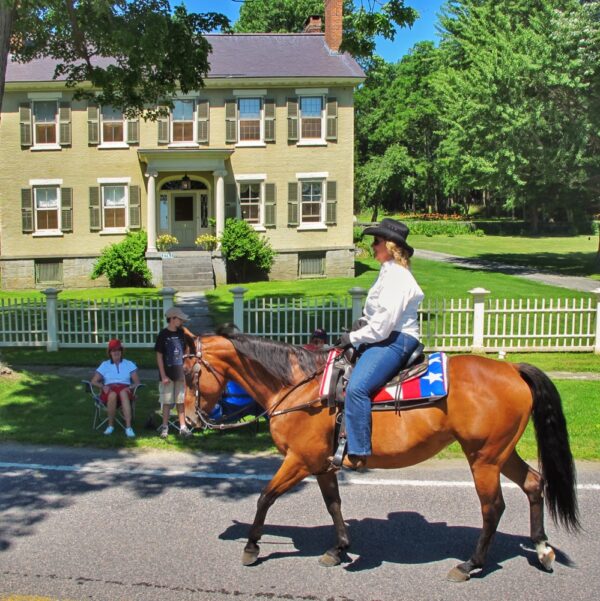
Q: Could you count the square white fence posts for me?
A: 6